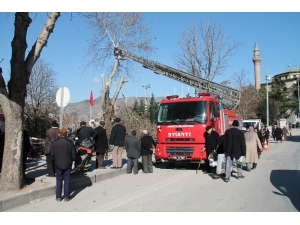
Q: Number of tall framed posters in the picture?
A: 0